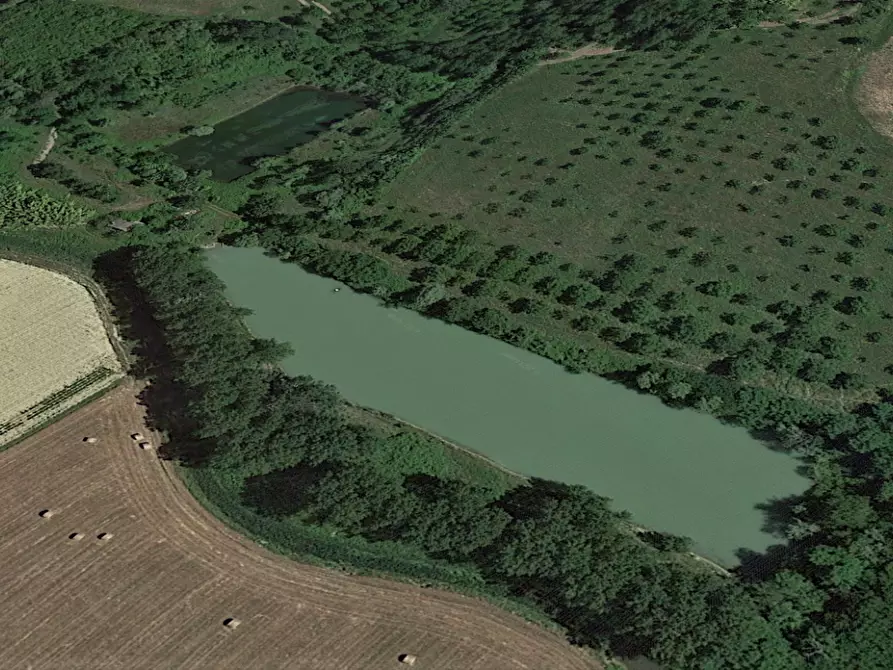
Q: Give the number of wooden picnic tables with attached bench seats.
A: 0